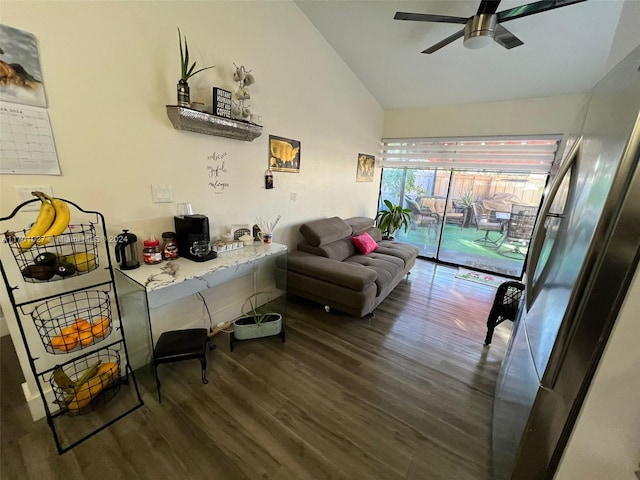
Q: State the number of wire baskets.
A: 3